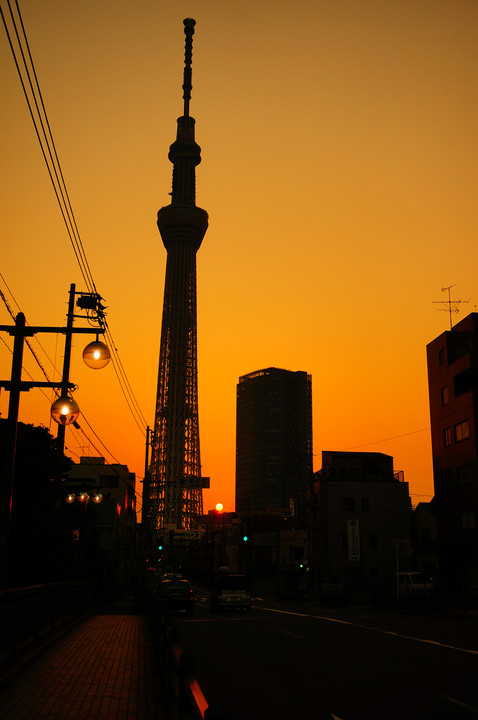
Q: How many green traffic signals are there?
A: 2